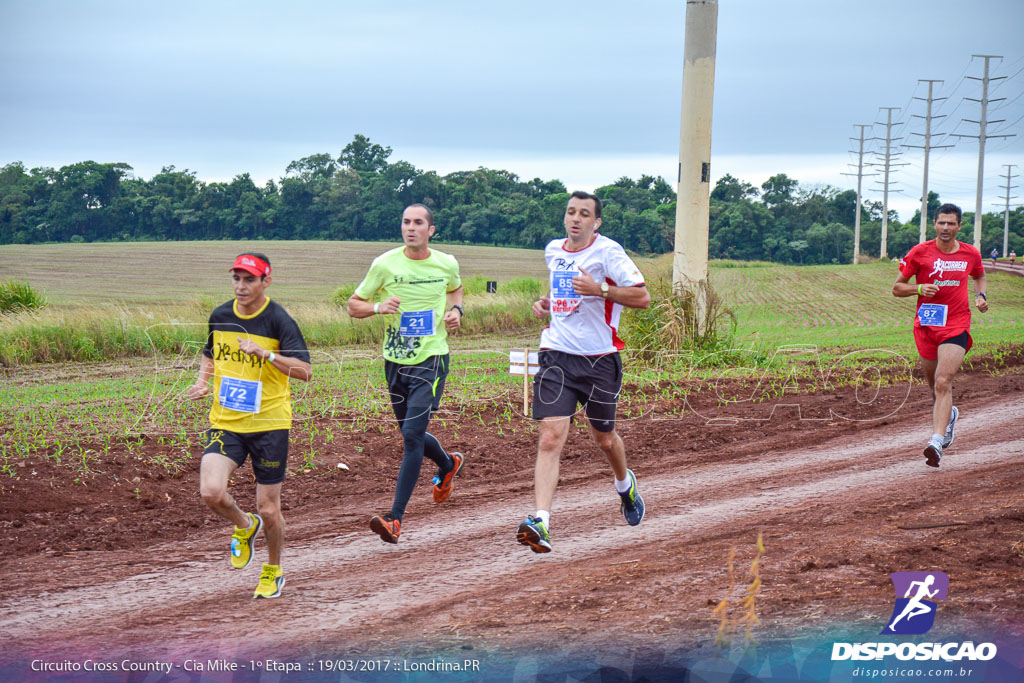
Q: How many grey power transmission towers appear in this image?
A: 5